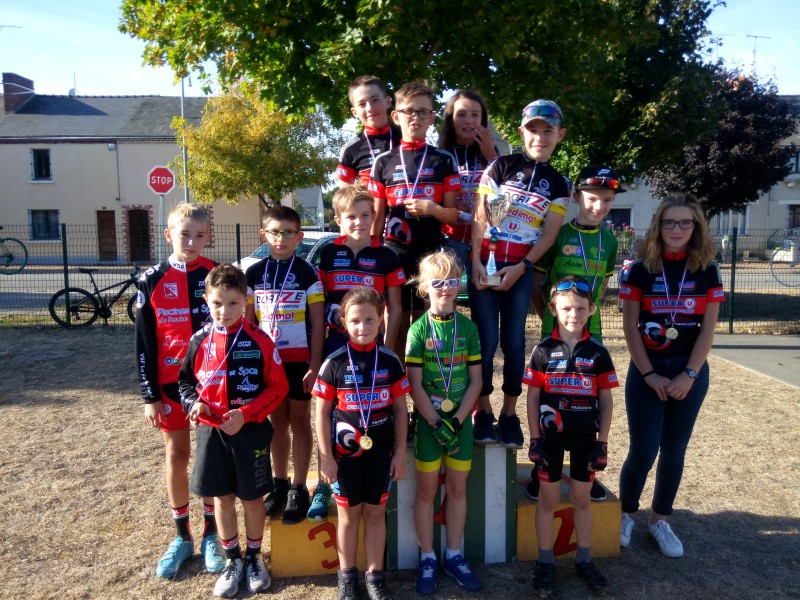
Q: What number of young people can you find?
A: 13